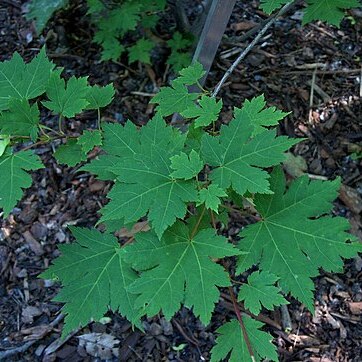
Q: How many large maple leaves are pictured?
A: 5